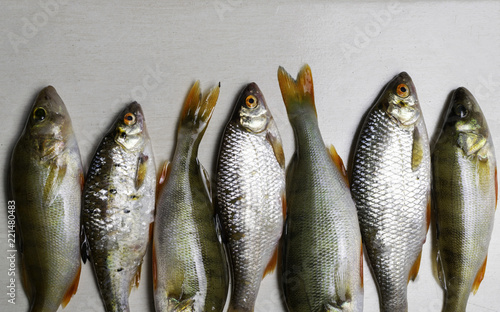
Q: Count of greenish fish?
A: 4